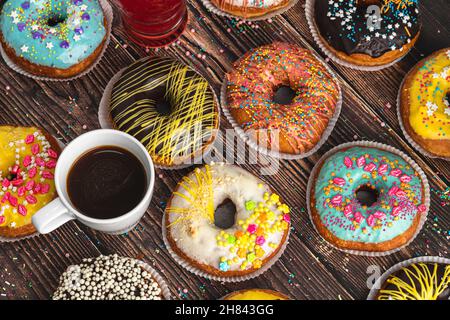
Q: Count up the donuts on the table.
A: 12